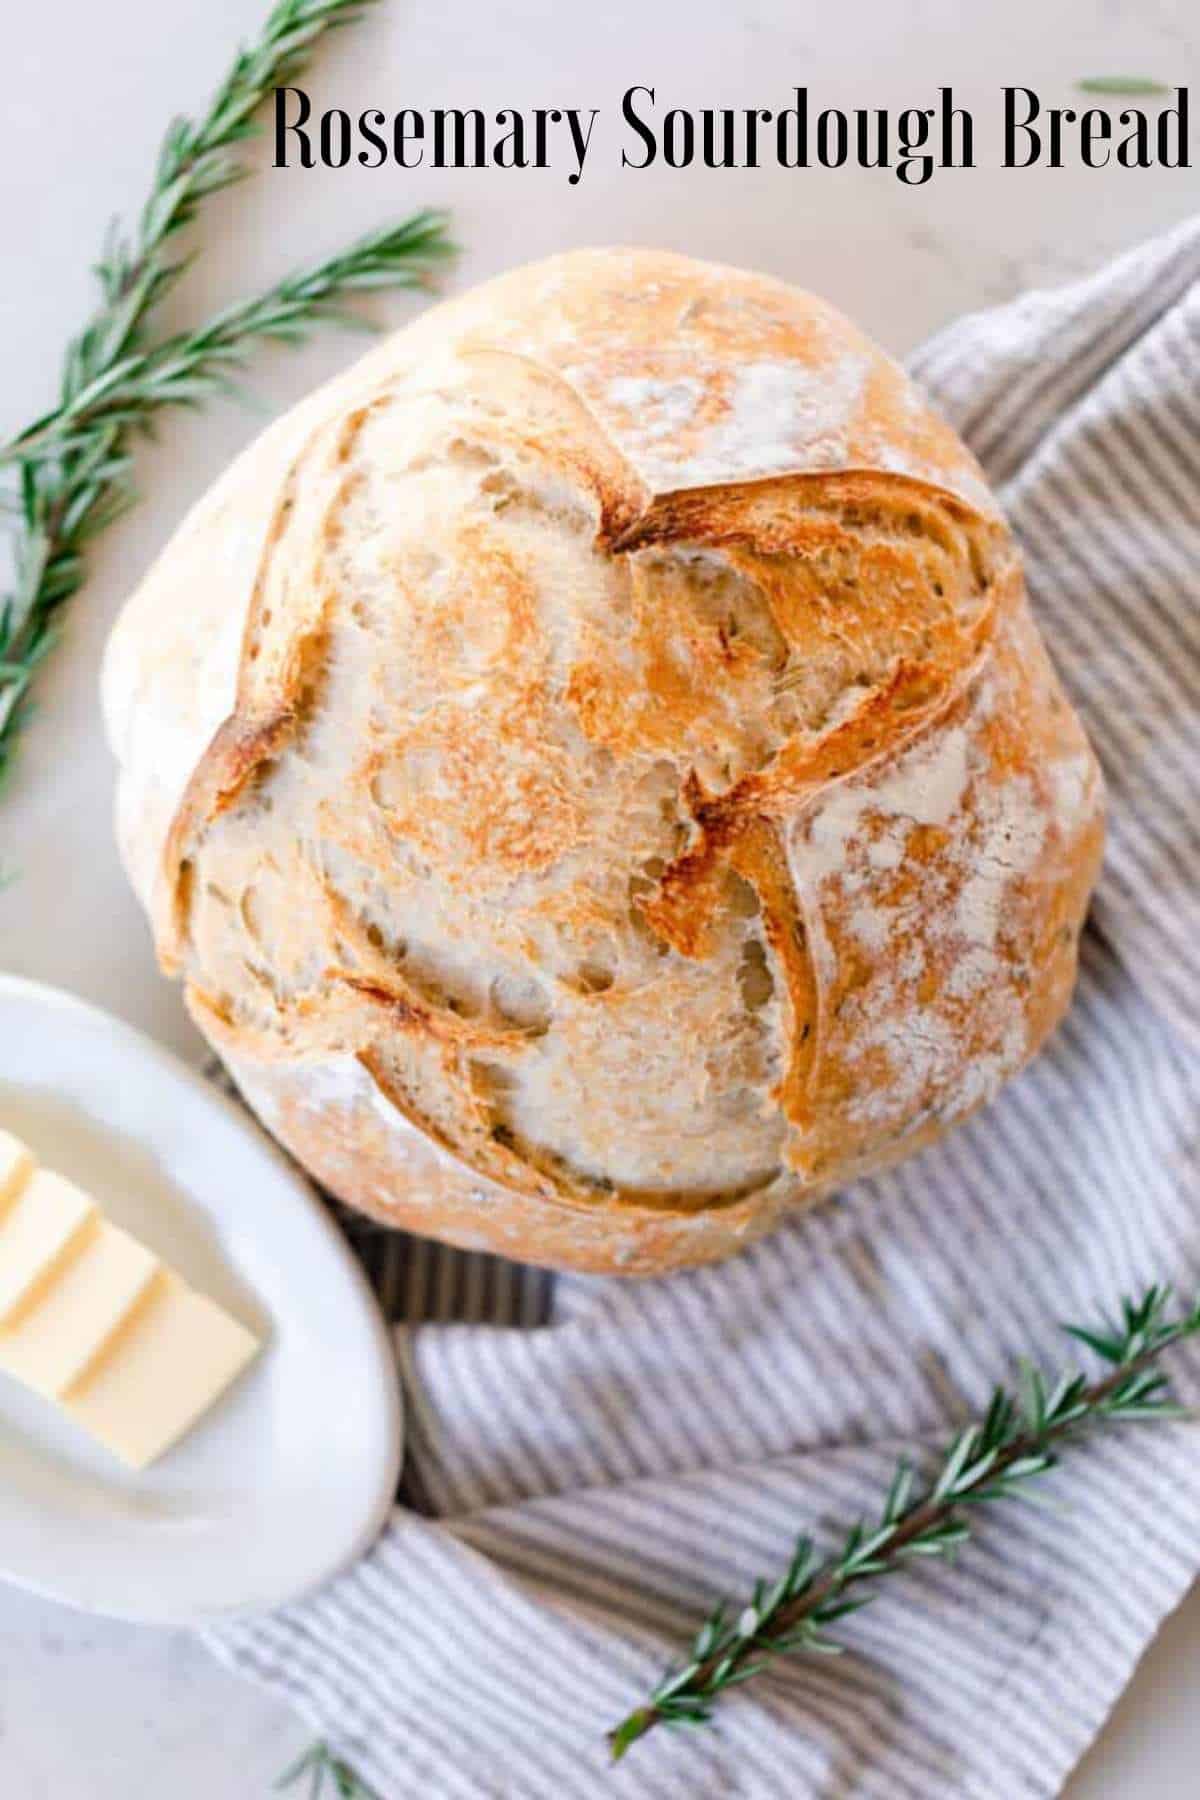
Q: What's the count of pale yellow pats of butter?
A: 4